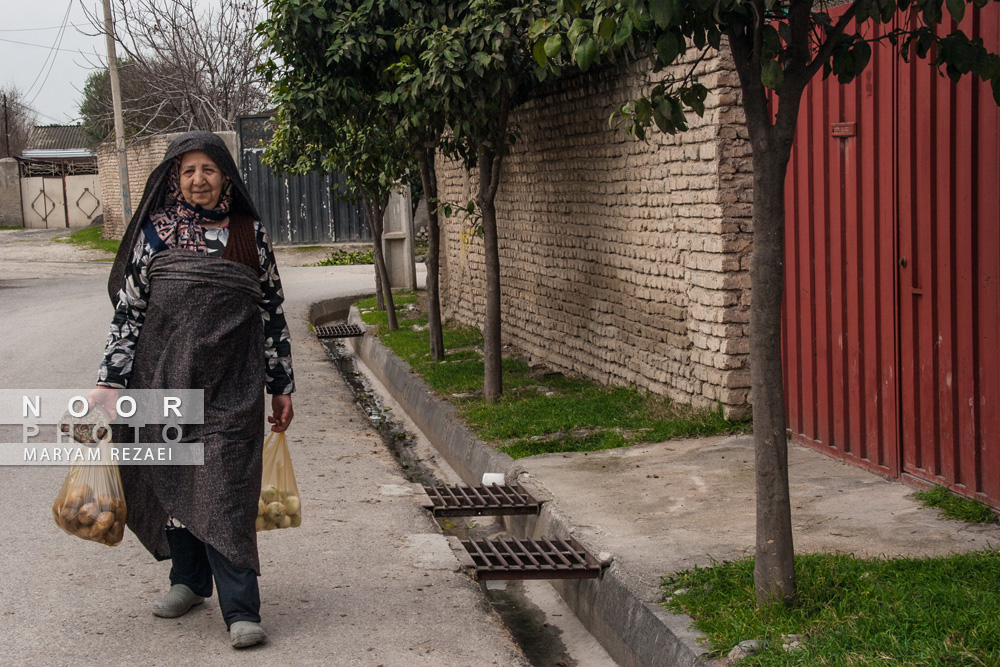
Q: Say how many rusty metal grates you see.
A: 3